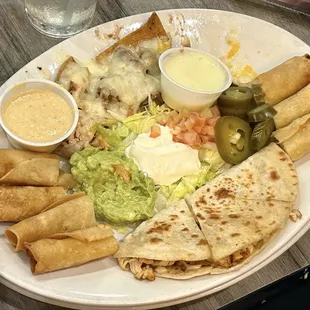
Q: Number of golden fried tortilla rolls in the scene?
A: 7